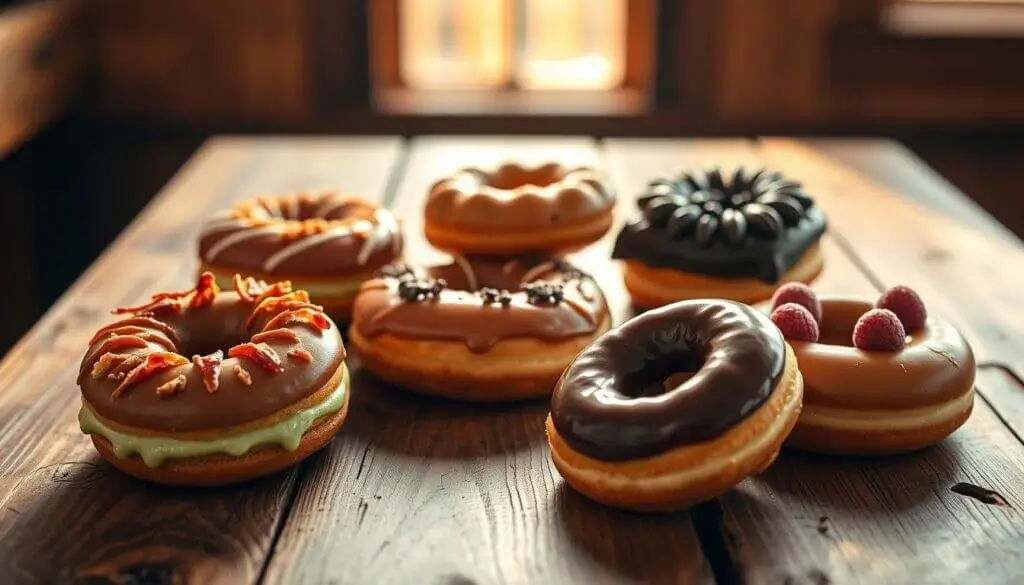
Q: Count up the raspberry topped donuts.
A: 1